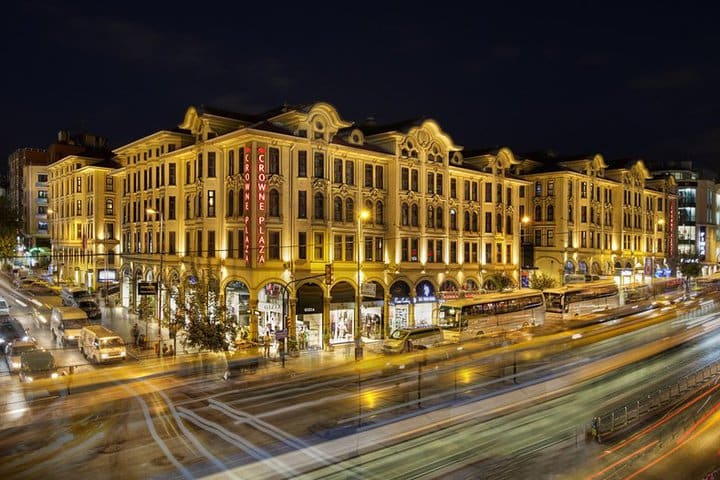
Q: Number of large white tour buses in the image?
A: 2